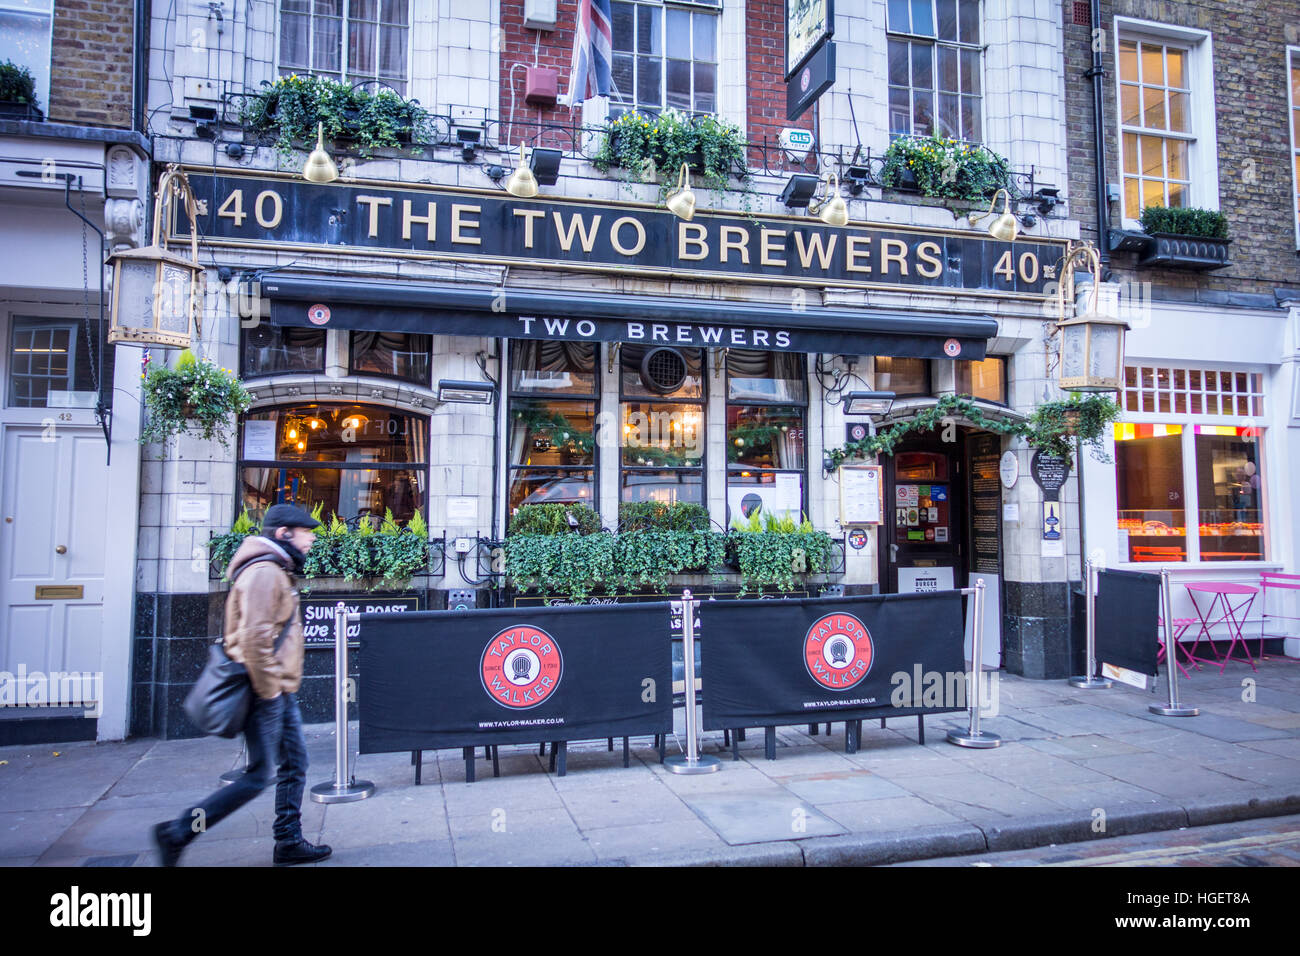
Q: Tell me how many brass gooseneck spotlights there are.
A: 5